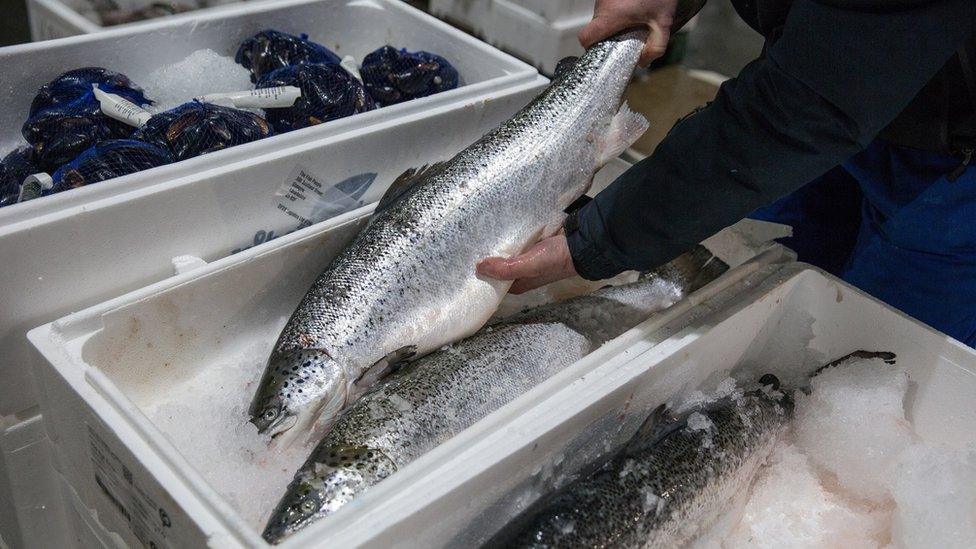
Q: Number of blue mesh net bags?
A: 7